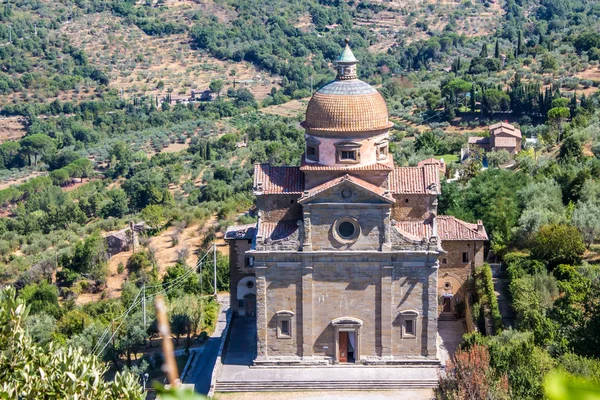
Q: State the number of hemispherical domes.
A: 1